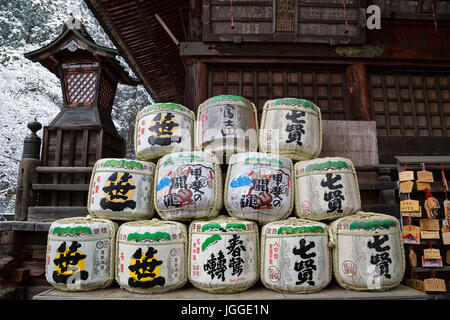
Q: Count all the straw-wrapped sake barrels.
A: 12